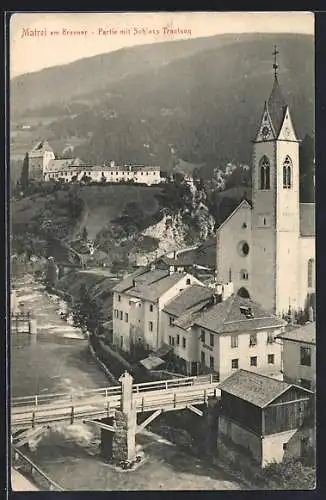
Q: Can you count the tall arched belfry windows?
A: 2